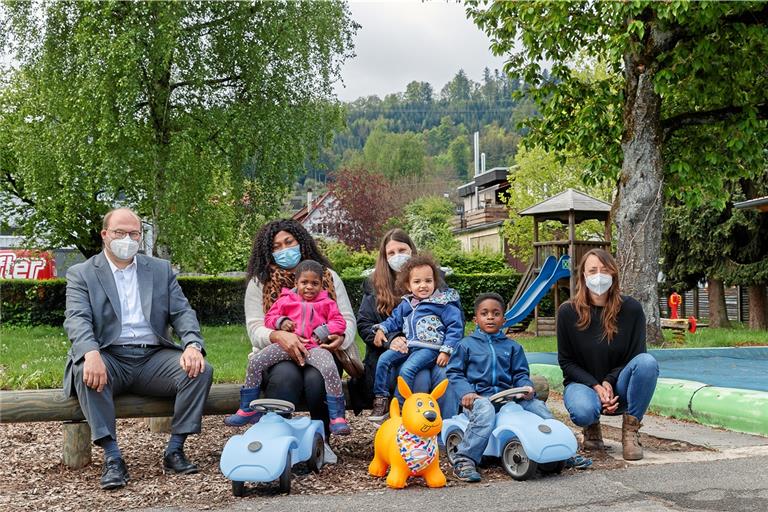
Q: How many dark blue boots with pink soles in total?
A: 2